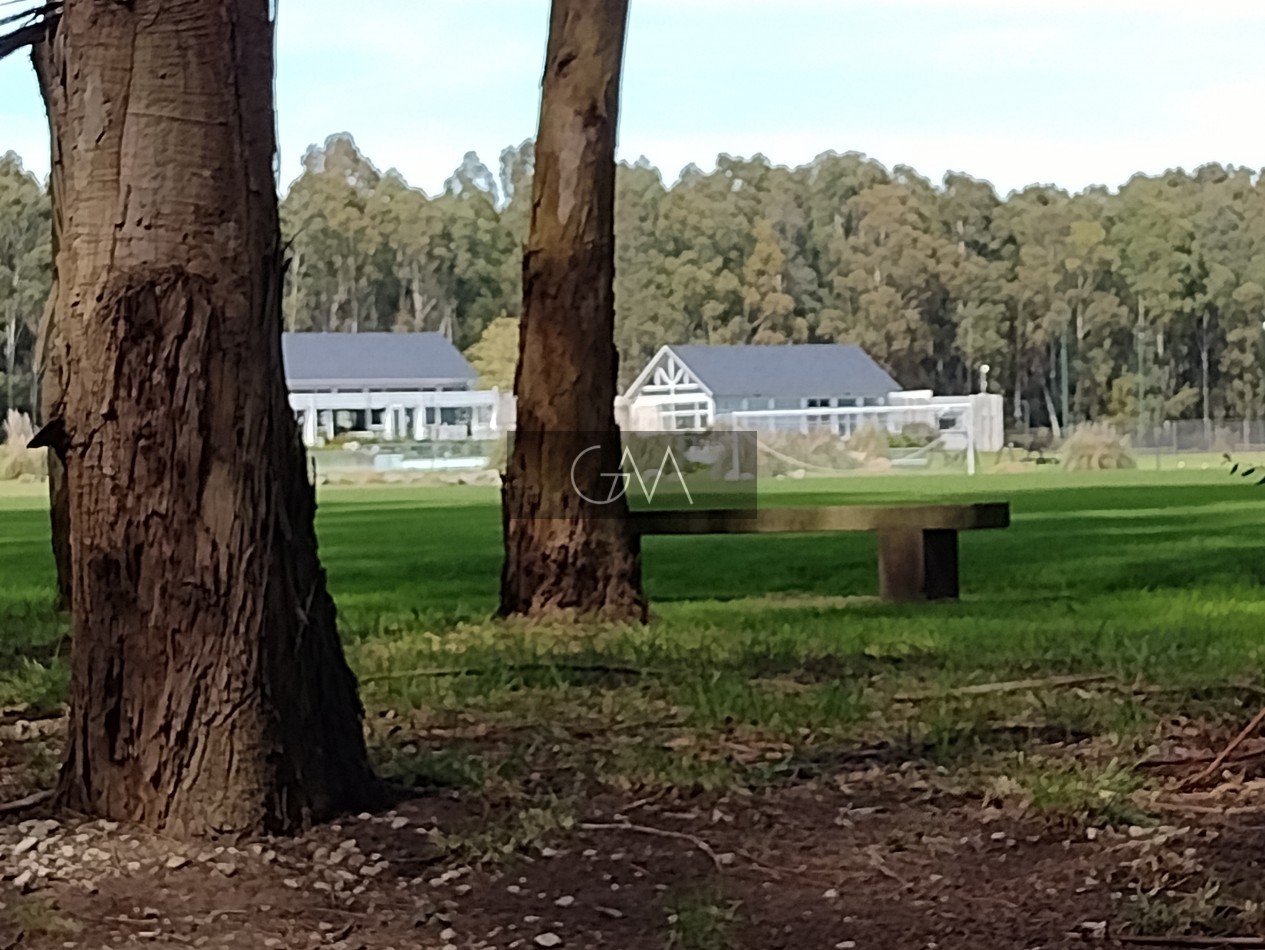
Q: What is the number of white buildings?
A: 2